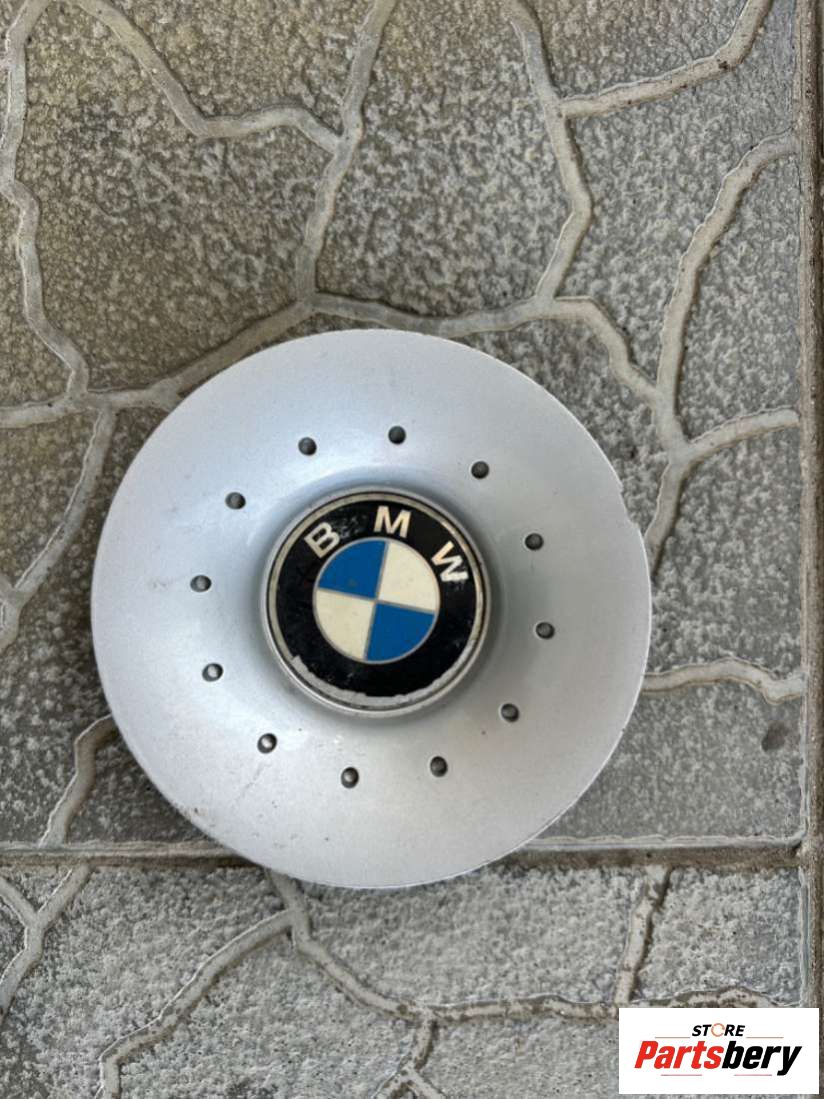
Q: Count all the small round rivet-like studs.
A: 12